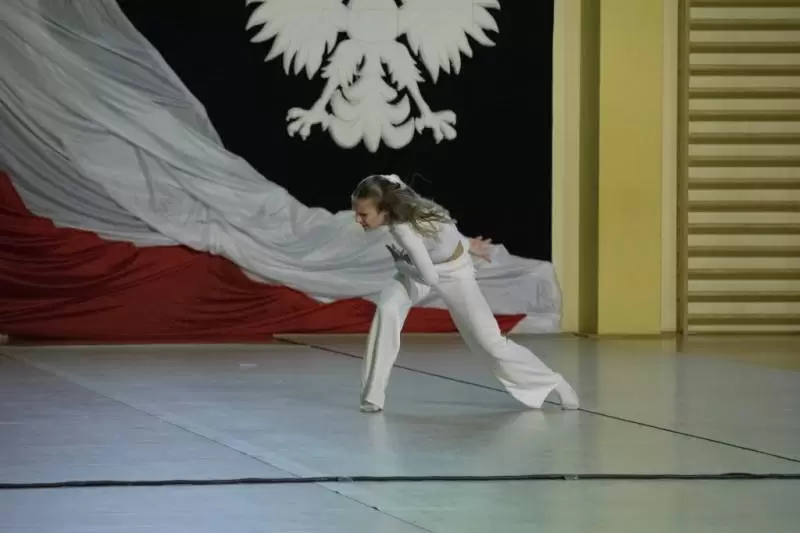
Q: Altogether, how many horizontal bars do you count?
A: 15